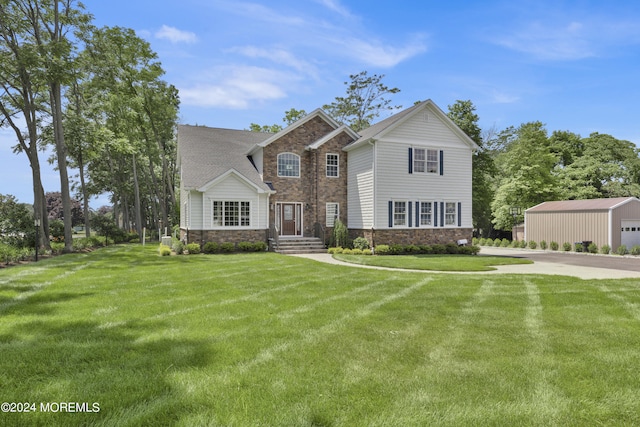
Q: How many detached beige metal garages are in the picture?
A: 1